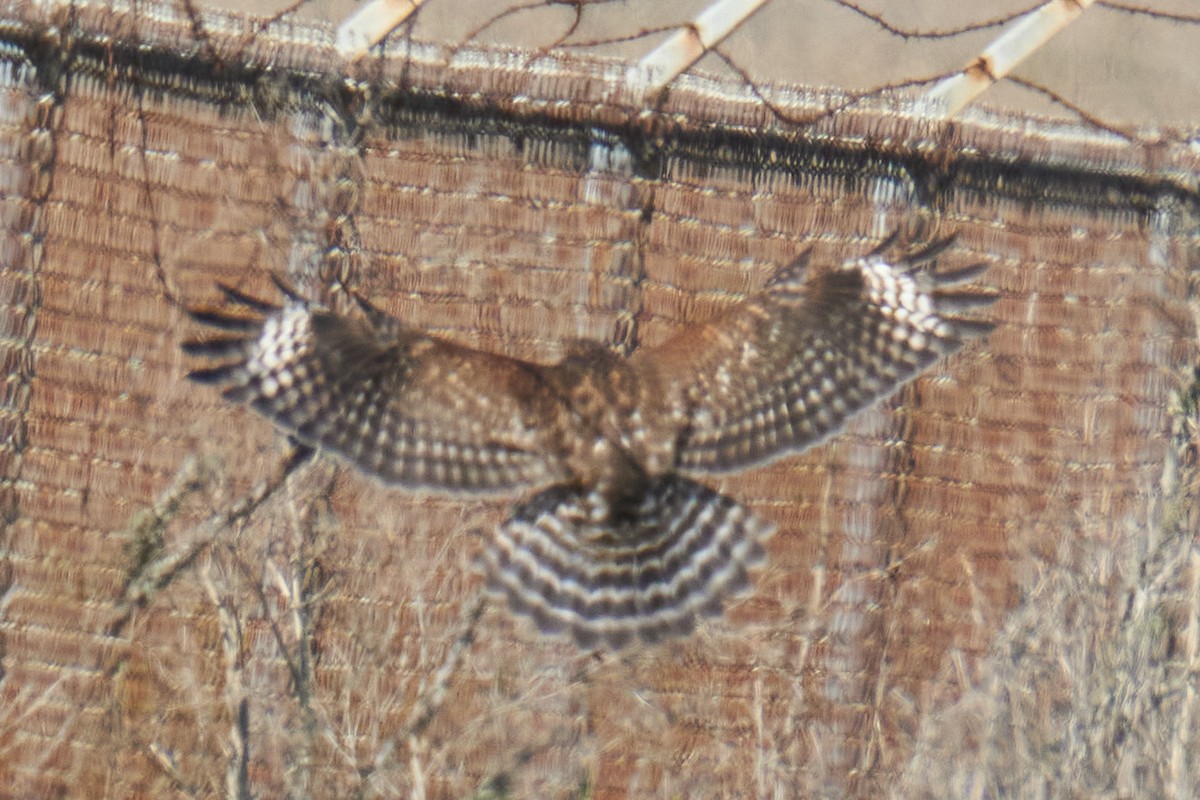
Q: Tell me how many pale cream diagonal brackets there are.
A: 3